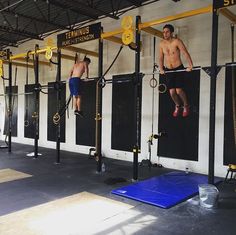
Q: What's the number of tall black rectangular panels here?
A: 7